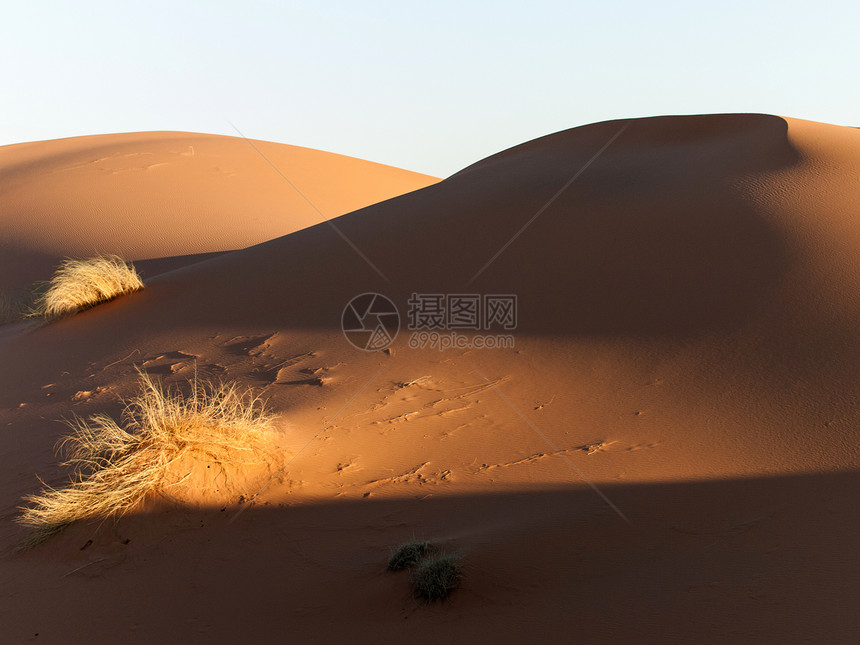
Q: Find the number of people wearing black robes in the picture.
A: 0